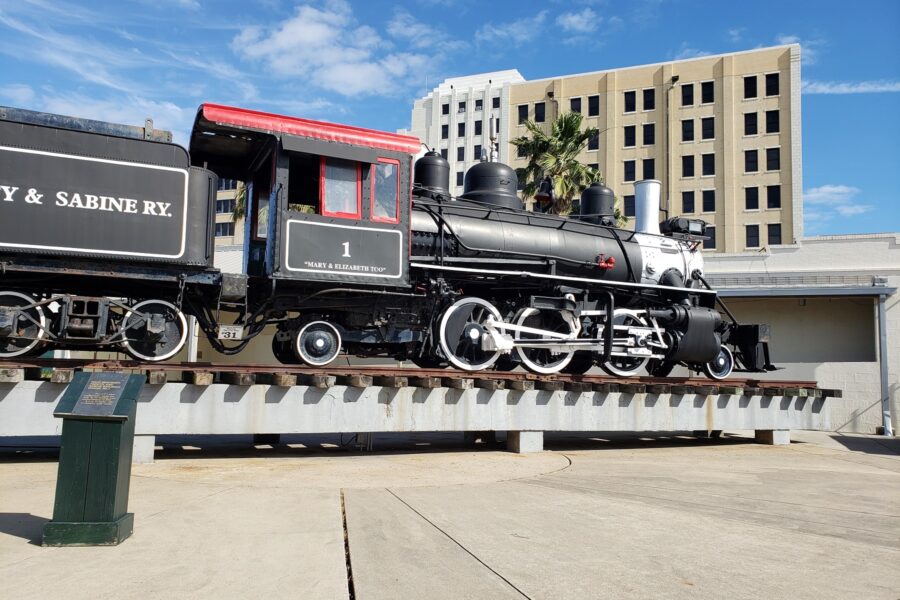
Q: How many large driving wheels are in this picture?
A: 3